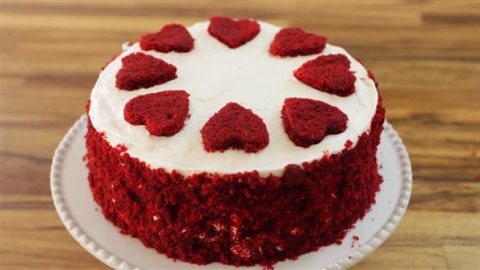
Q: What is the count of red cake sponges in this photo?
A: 8